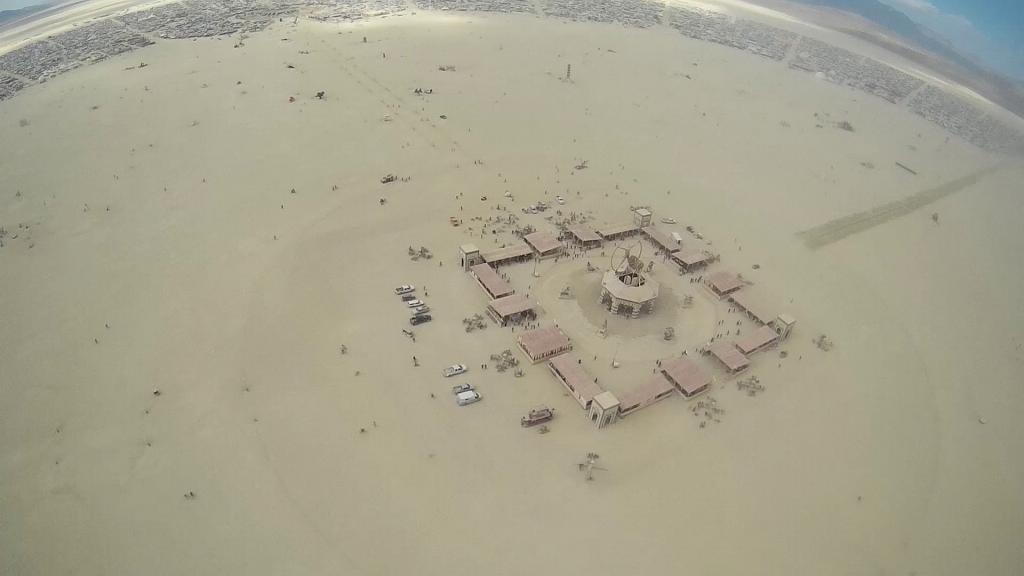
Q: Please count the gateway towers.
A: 4